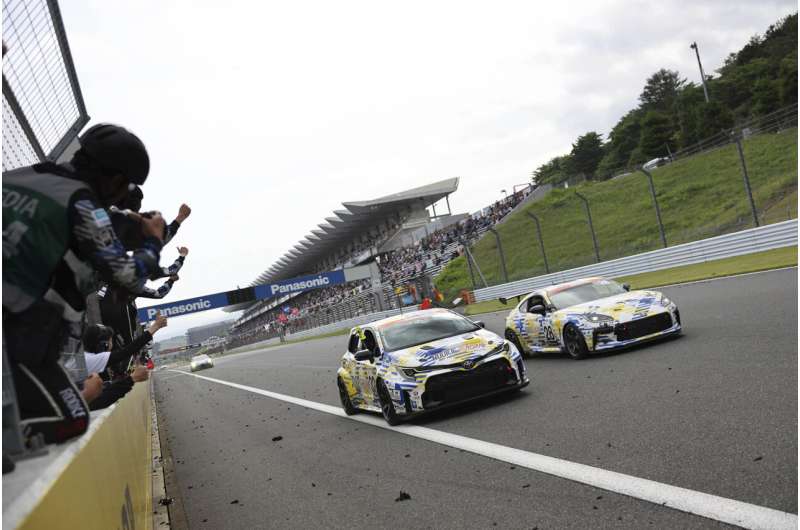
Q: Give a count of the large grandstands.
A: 1